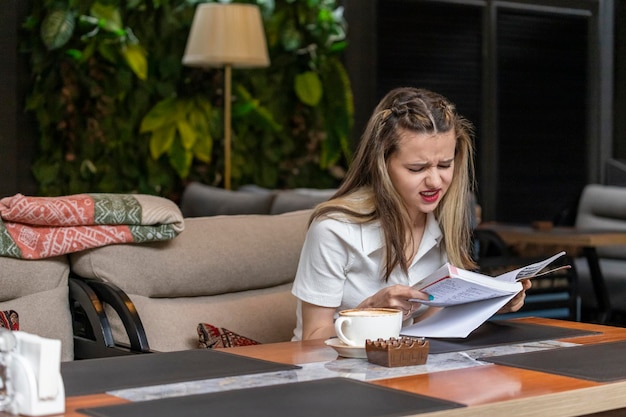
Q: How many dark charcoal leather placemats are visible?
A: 4